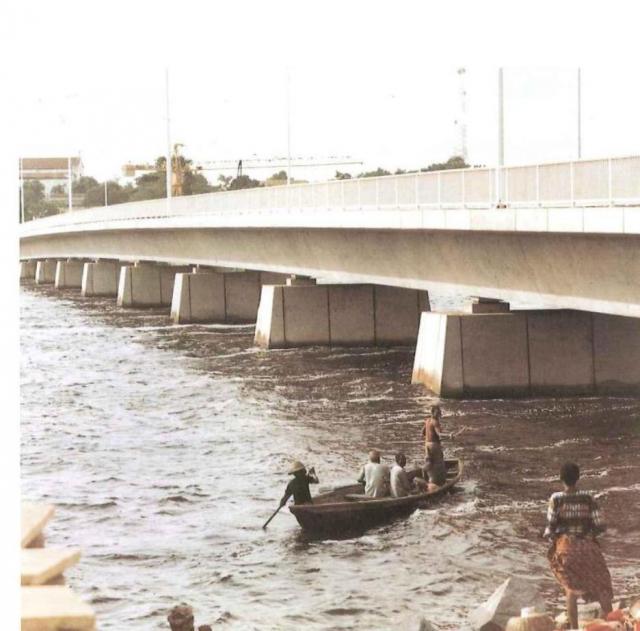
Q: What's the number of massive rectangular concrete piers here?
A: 8